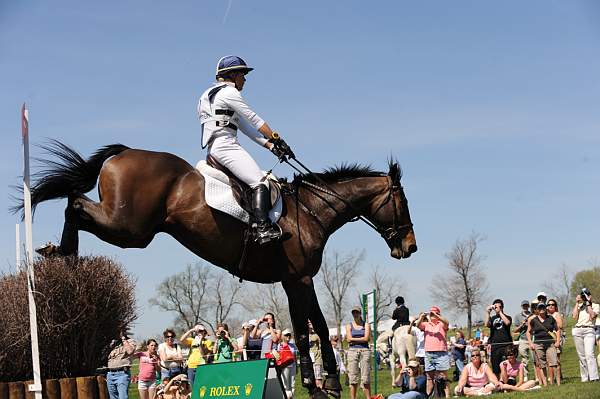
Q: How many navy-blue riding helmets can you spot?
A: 1